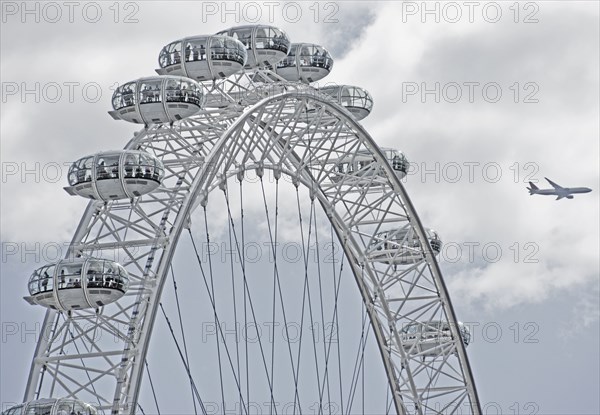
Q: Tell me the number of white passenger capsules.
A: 11